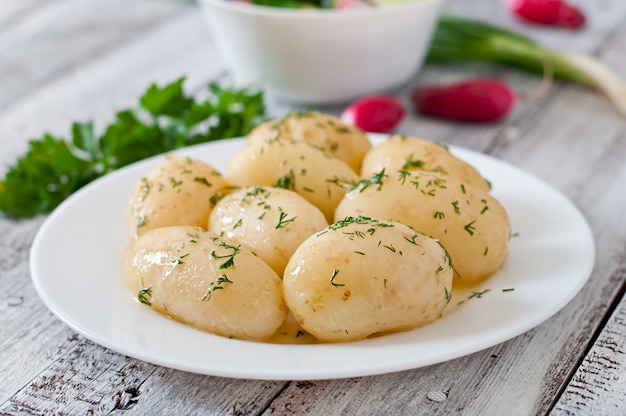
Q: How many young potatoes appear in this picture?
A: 8